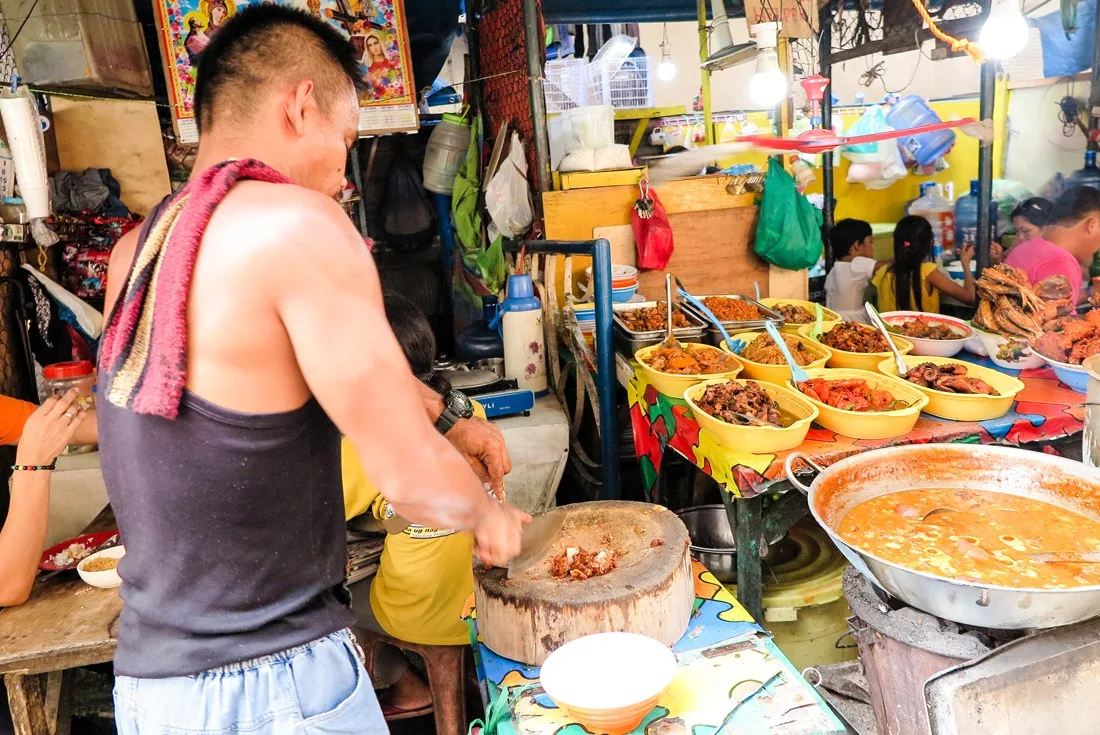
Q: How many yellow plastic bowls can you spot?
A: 7